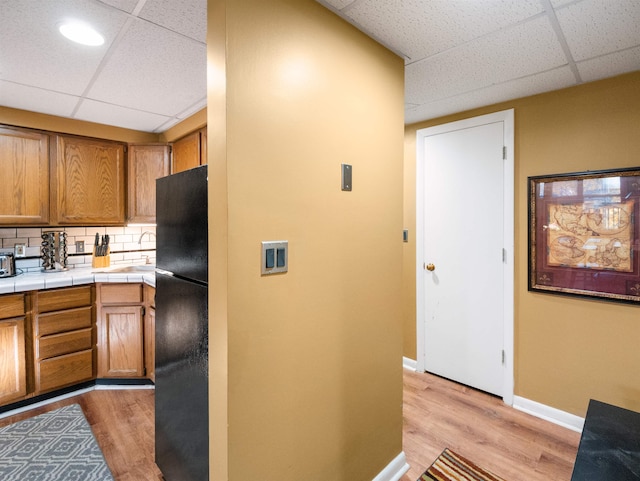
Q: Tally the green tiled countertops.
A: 0